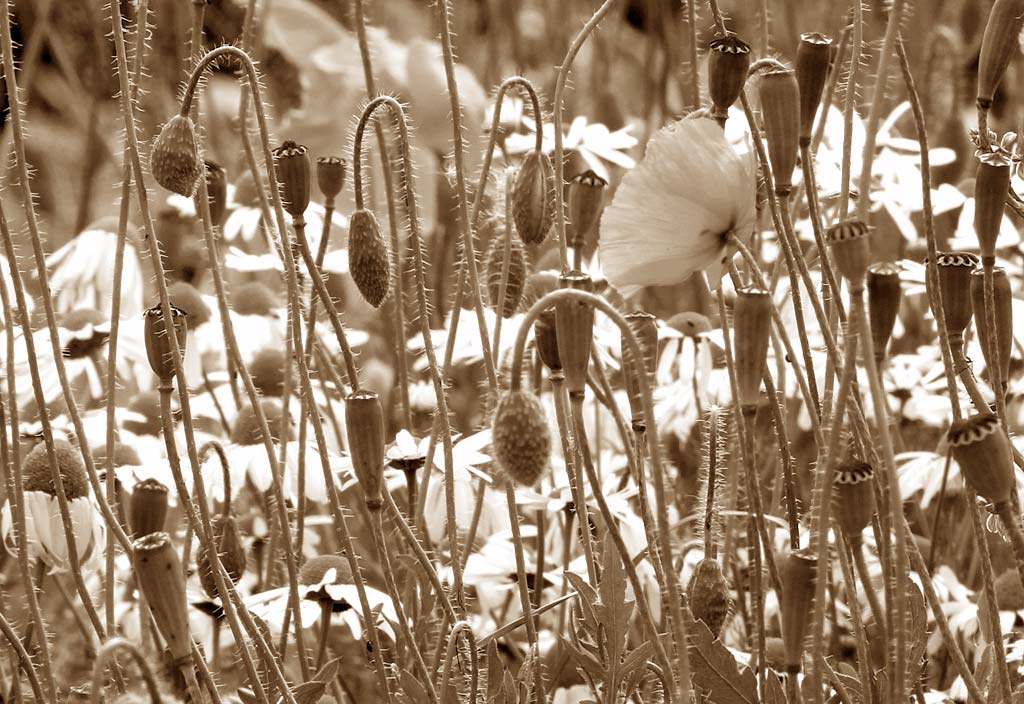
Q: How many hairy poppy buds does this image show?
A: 7